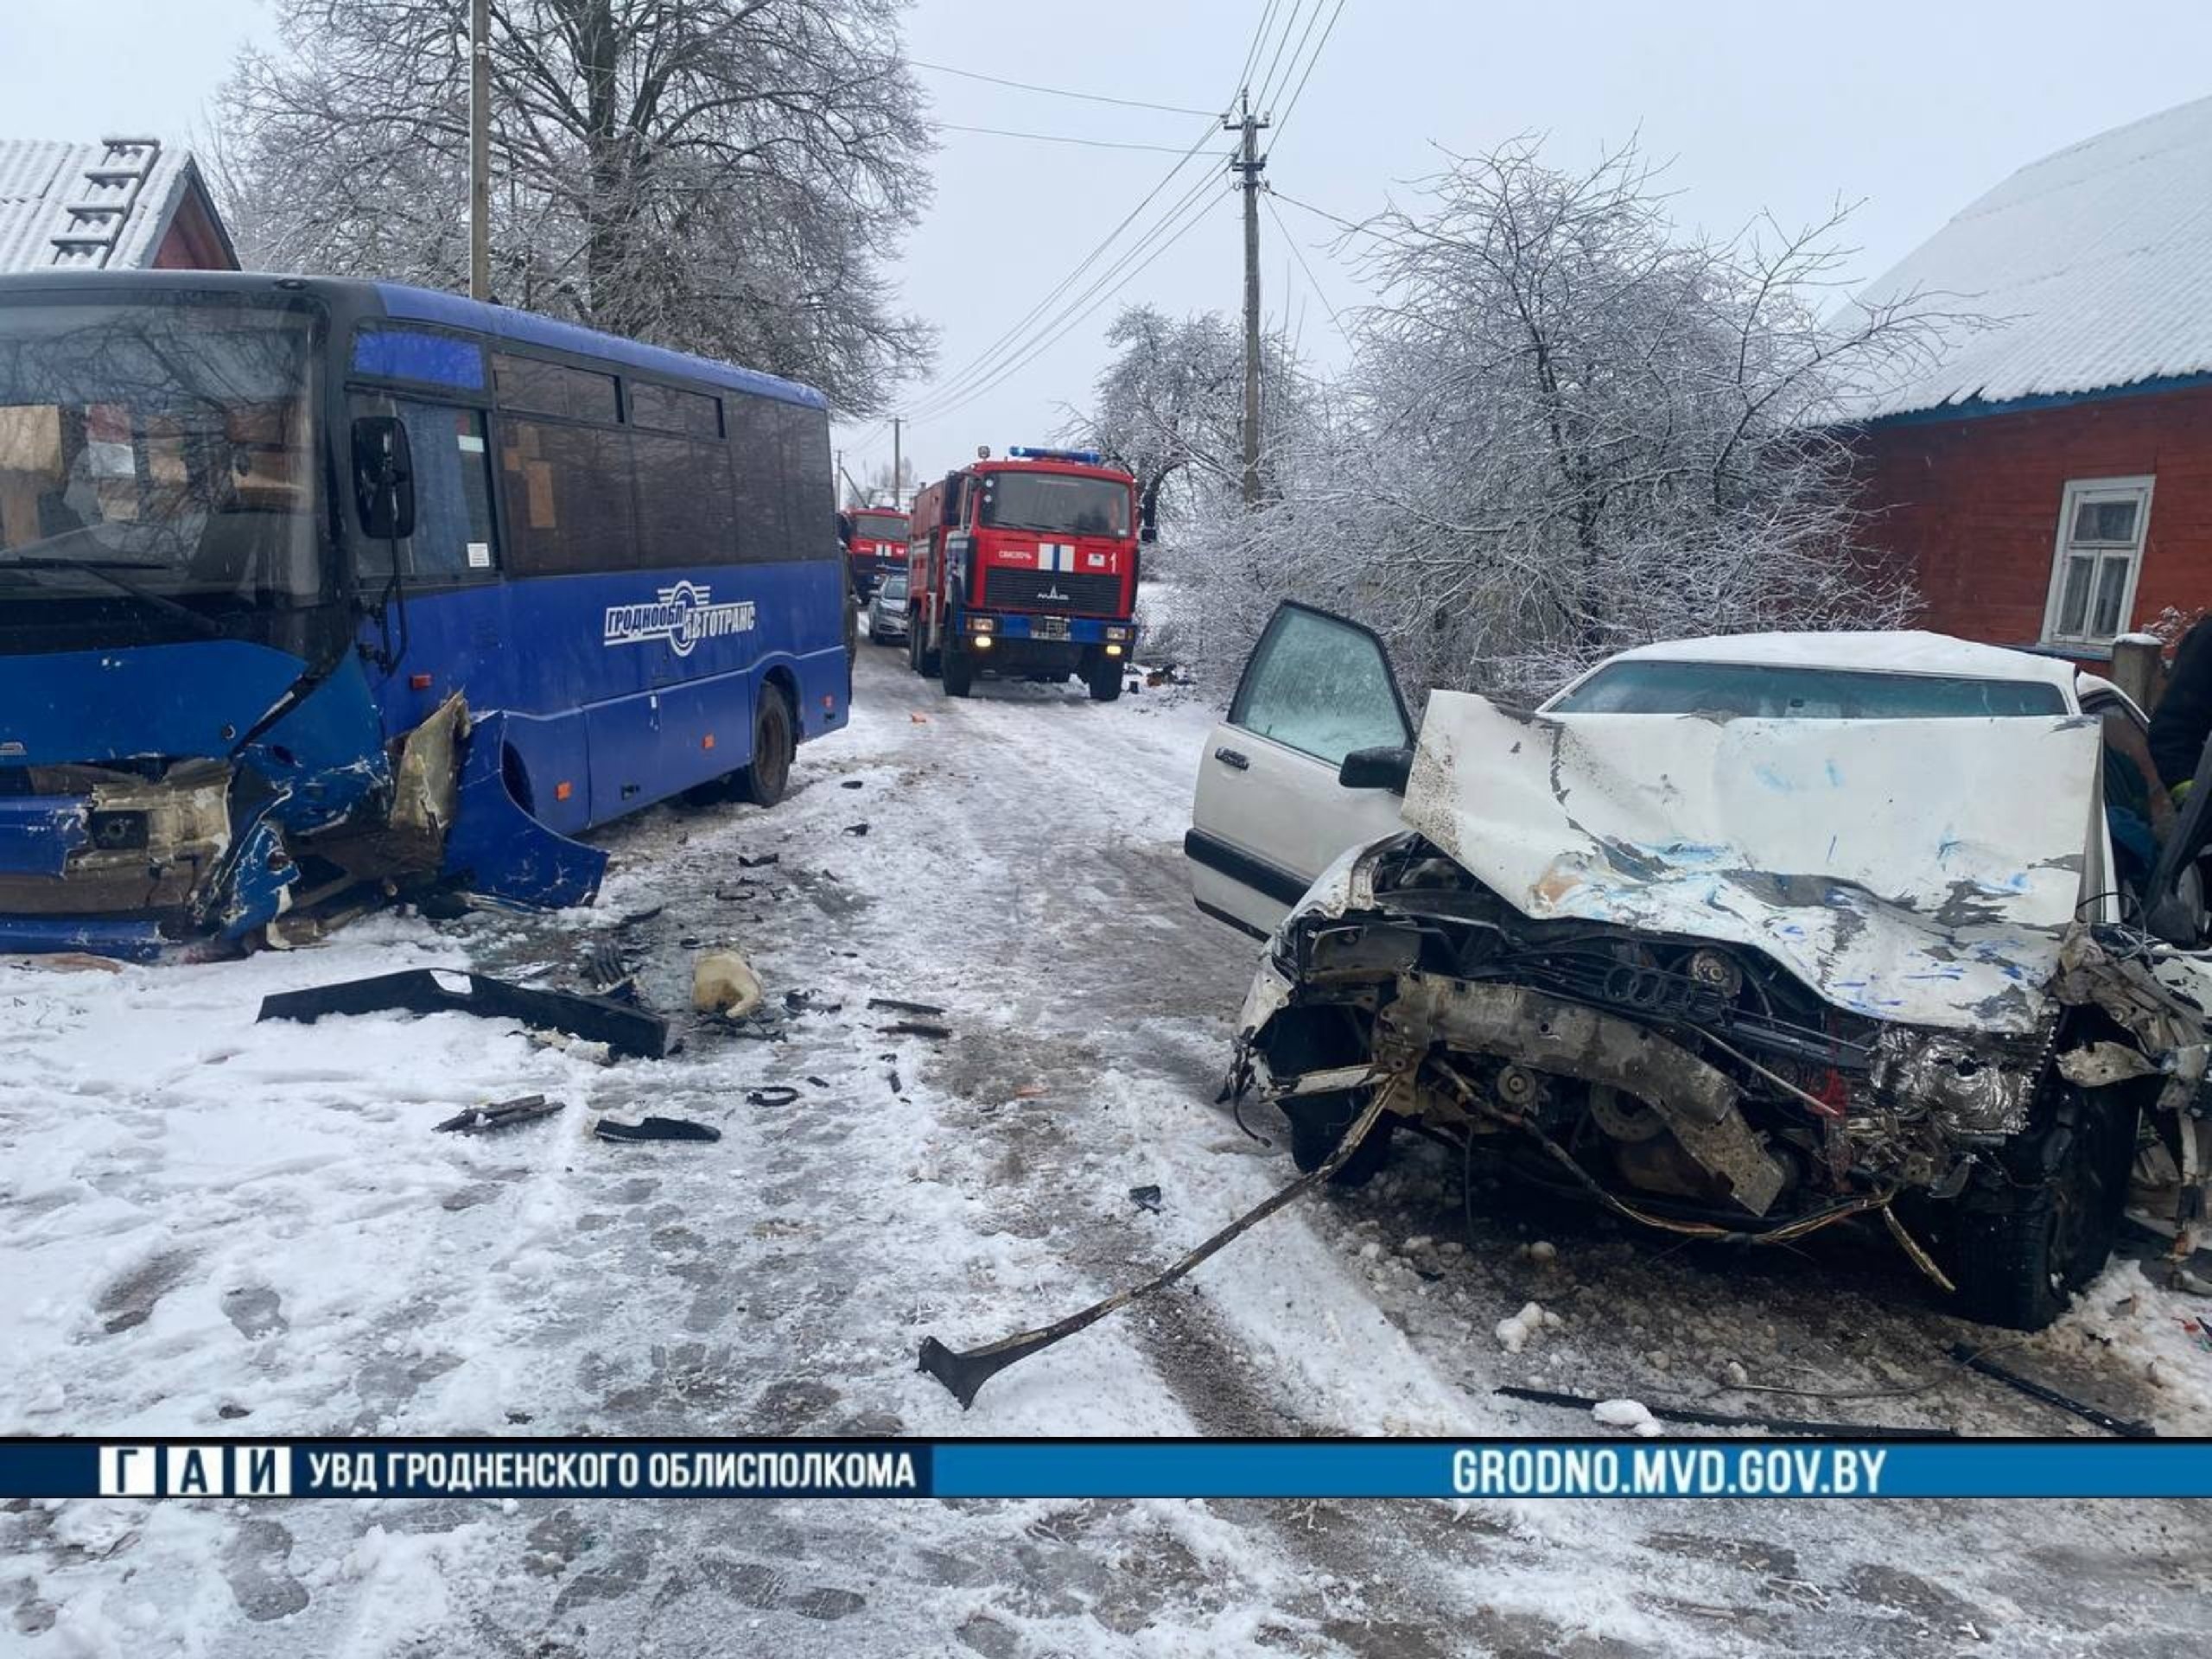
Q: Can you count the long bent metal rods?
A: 1